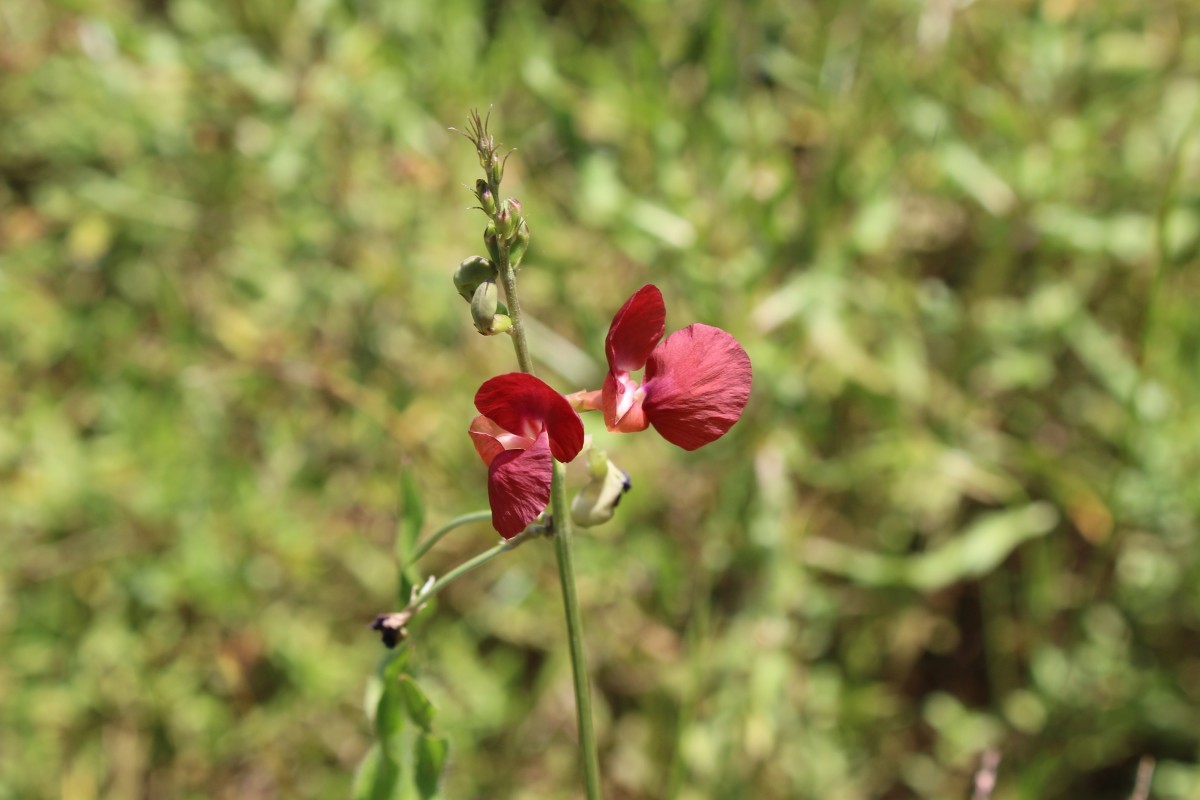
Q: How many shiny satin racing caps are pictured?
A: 0